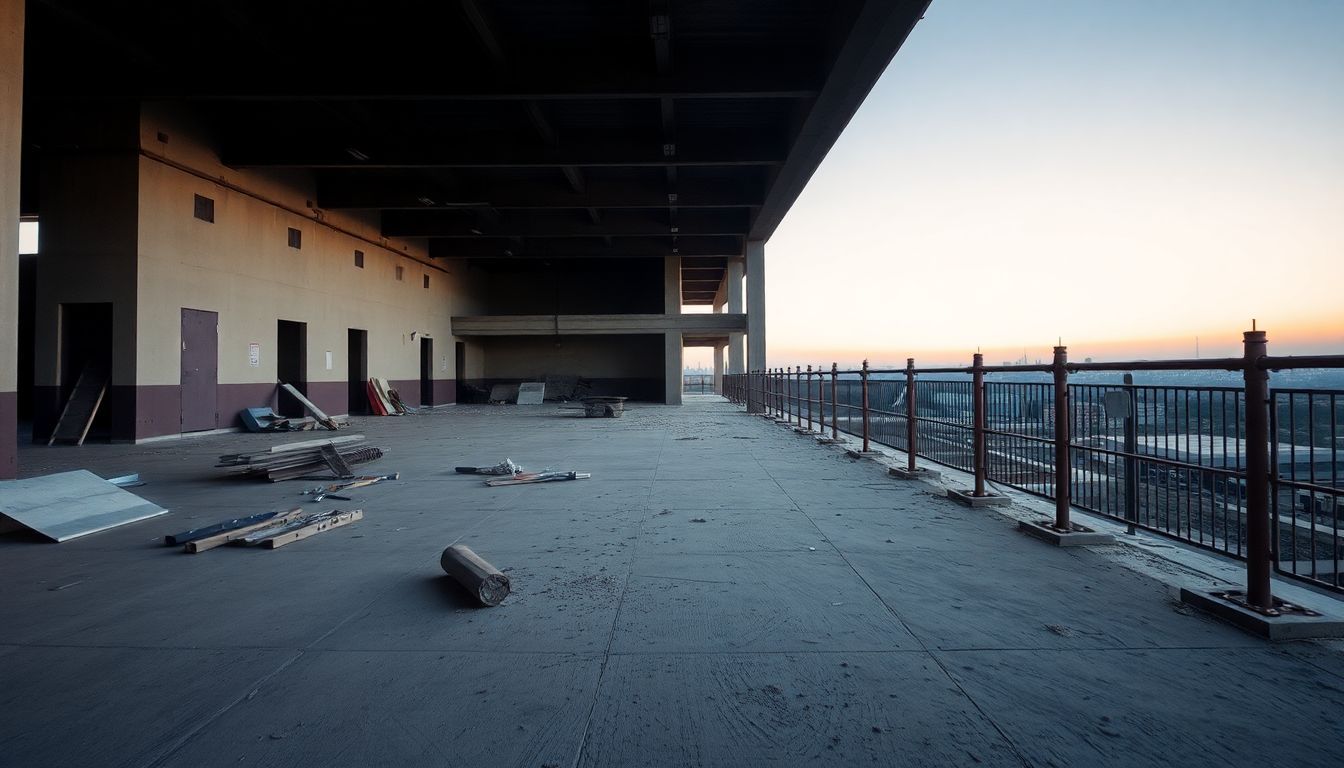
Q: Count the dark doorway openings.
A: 5